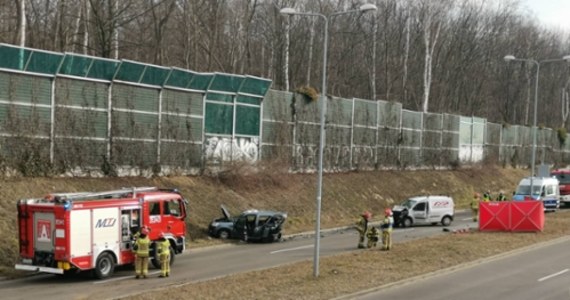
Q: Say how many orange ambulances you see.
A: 0